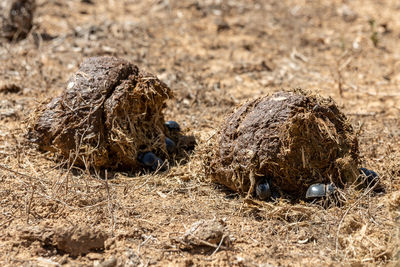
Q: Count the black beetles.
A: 6